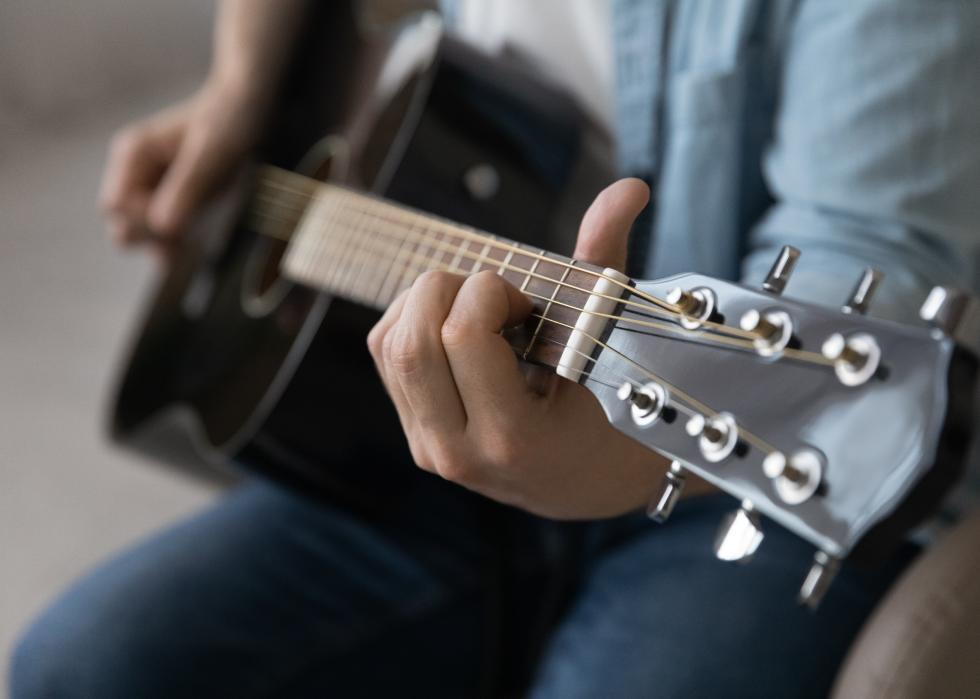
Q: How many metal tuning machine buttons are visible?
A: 6